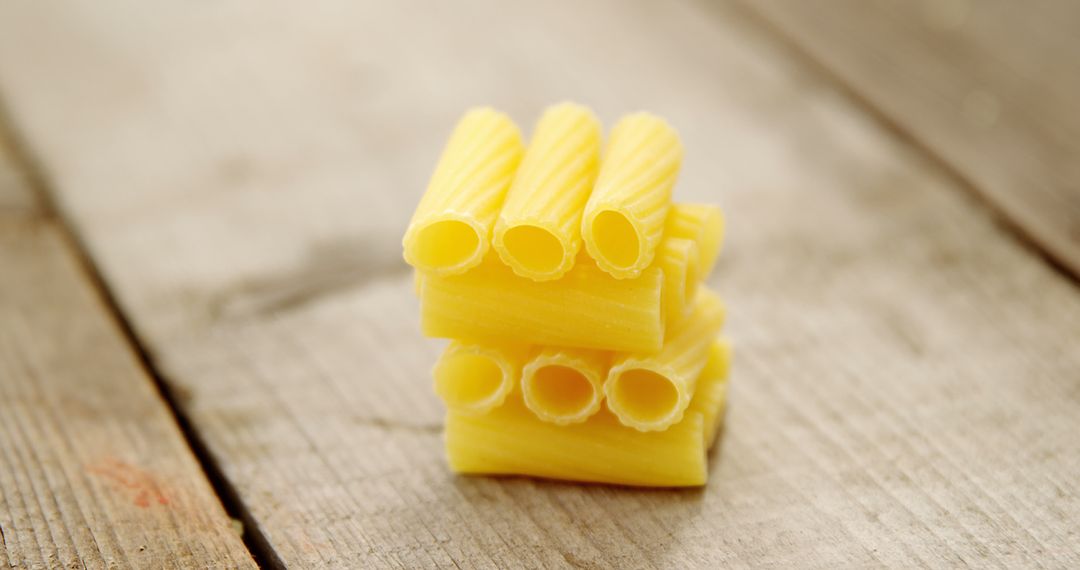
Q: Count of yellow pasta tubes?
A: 12